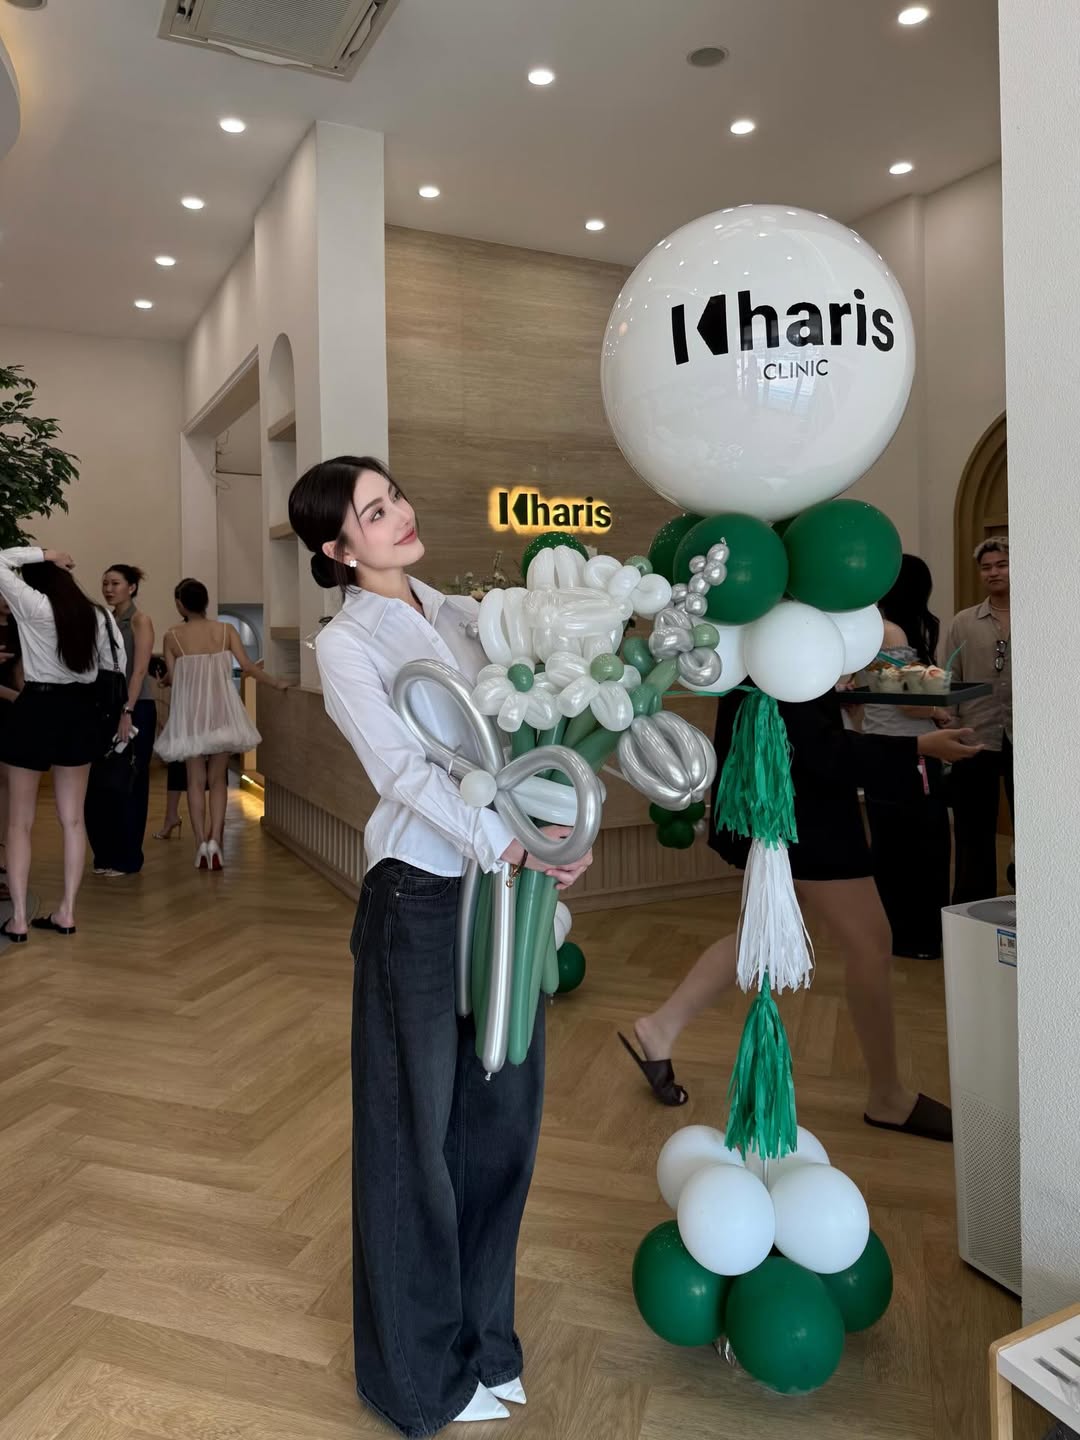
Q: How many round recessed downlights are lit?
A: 10